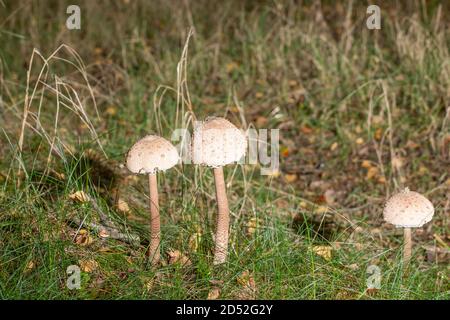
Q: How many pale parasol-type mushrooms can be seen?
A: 3